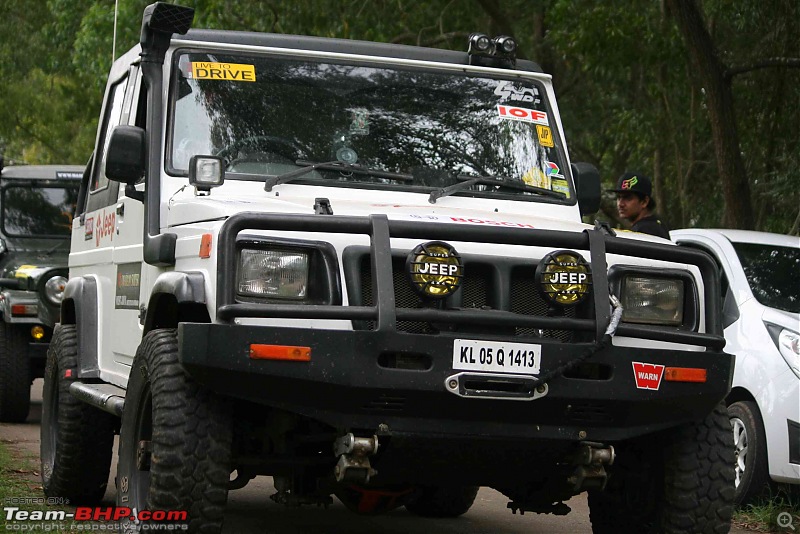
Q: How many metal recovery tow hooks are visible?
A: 2